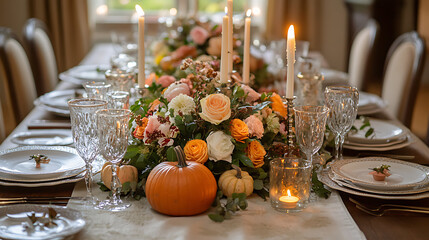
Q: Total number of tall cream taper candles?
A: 5